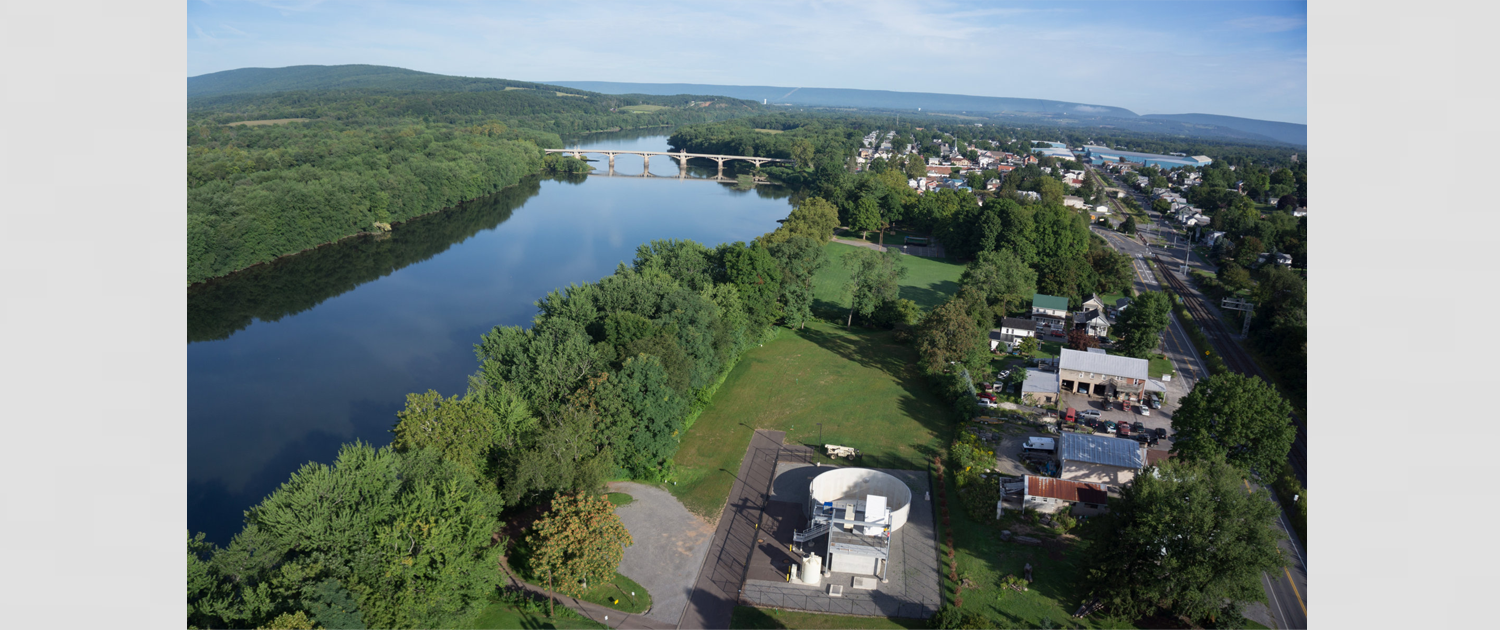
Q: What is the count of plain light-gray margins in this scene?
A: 2